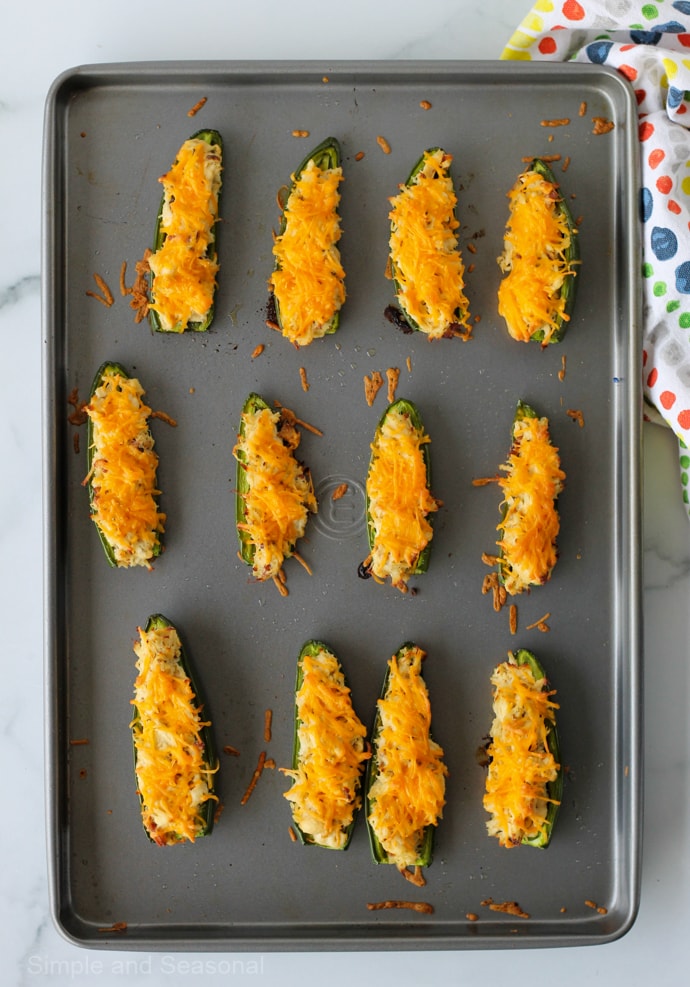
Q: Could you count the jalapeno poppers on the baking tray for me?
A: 12